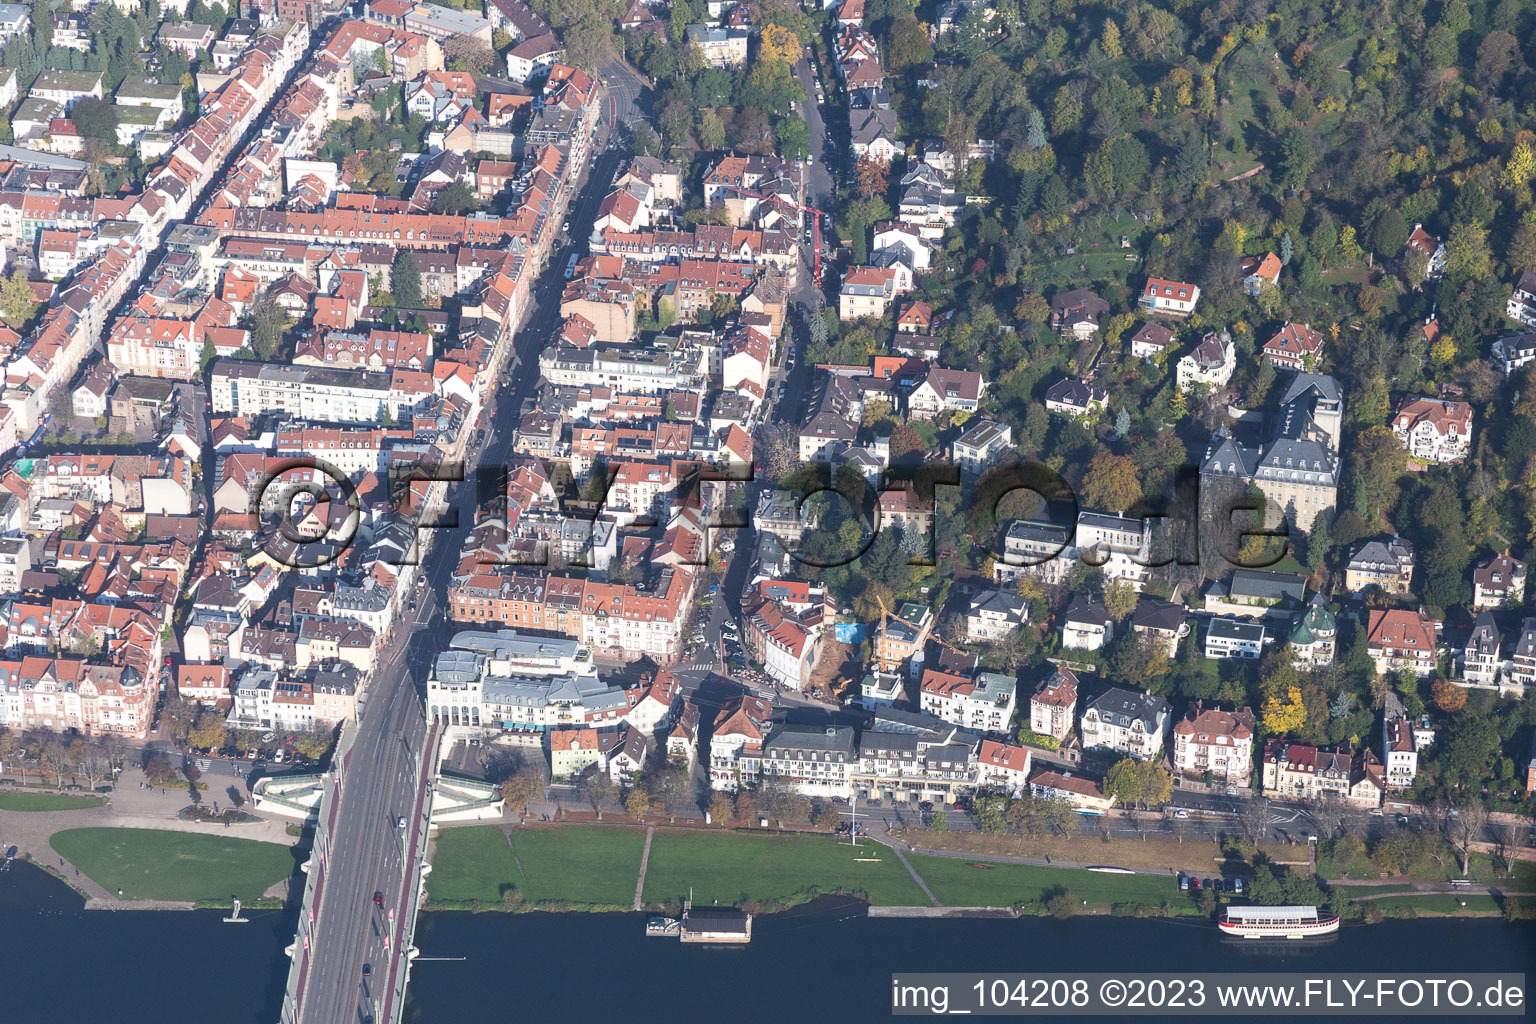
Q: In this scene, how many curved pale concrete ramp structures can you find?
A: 2